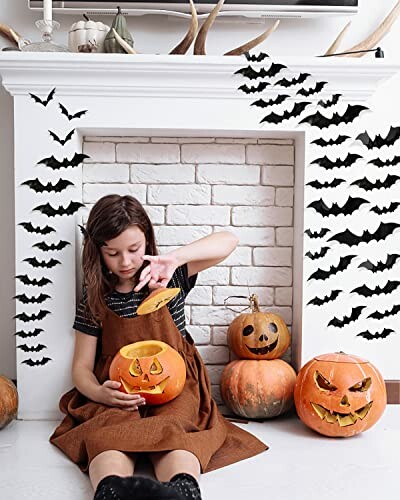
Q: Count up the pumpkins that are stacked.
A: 2